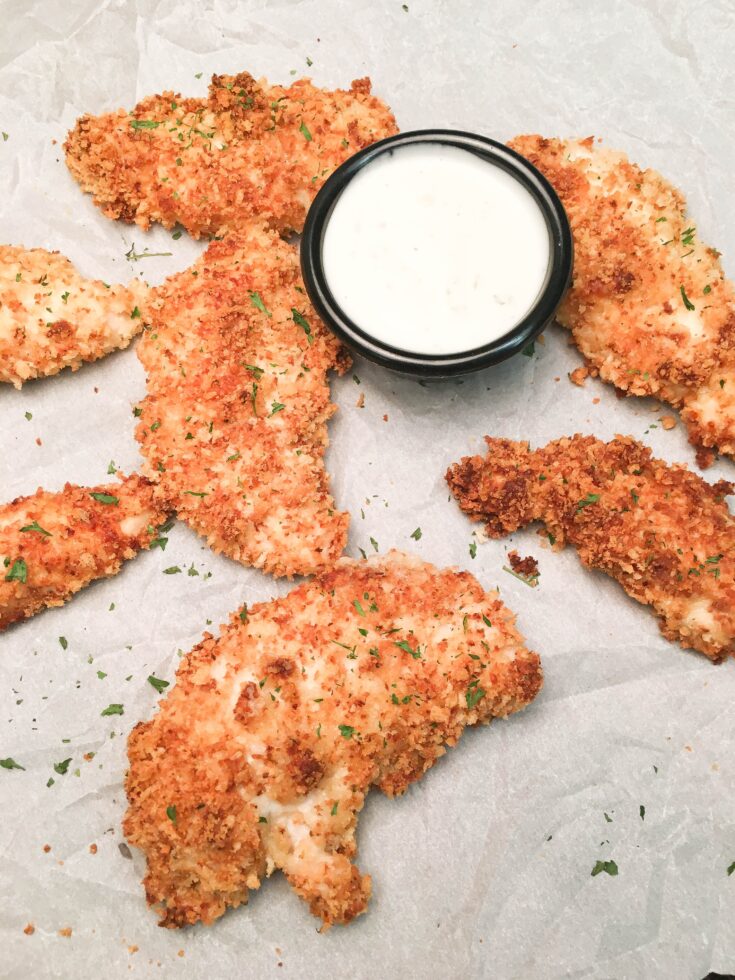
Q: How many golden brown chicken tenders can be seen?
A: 7